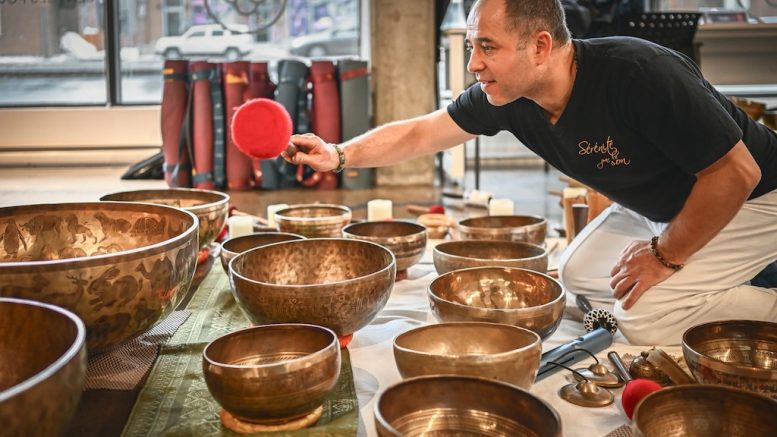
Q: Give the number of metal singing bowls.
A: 15